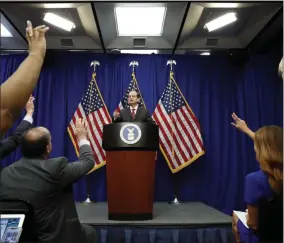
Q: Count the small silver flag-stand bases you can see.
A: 2